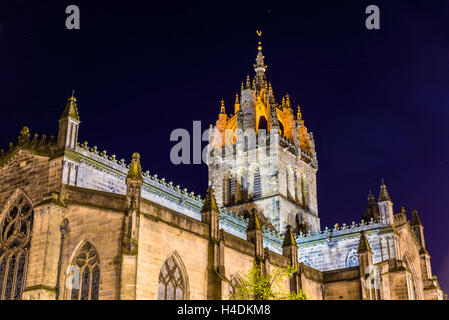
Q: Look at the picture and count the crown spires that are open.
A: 1